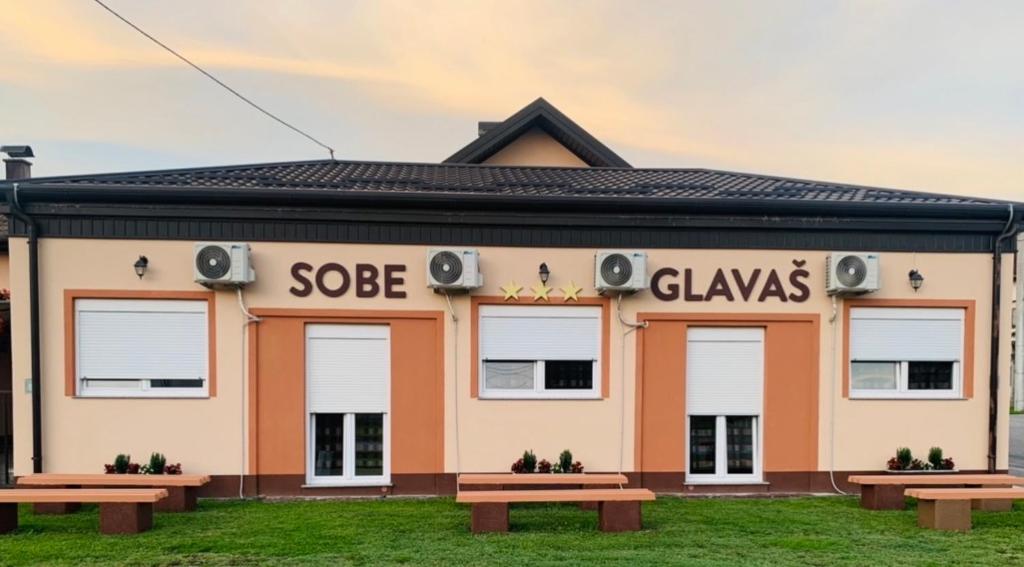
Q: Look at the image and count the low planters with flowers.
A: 3